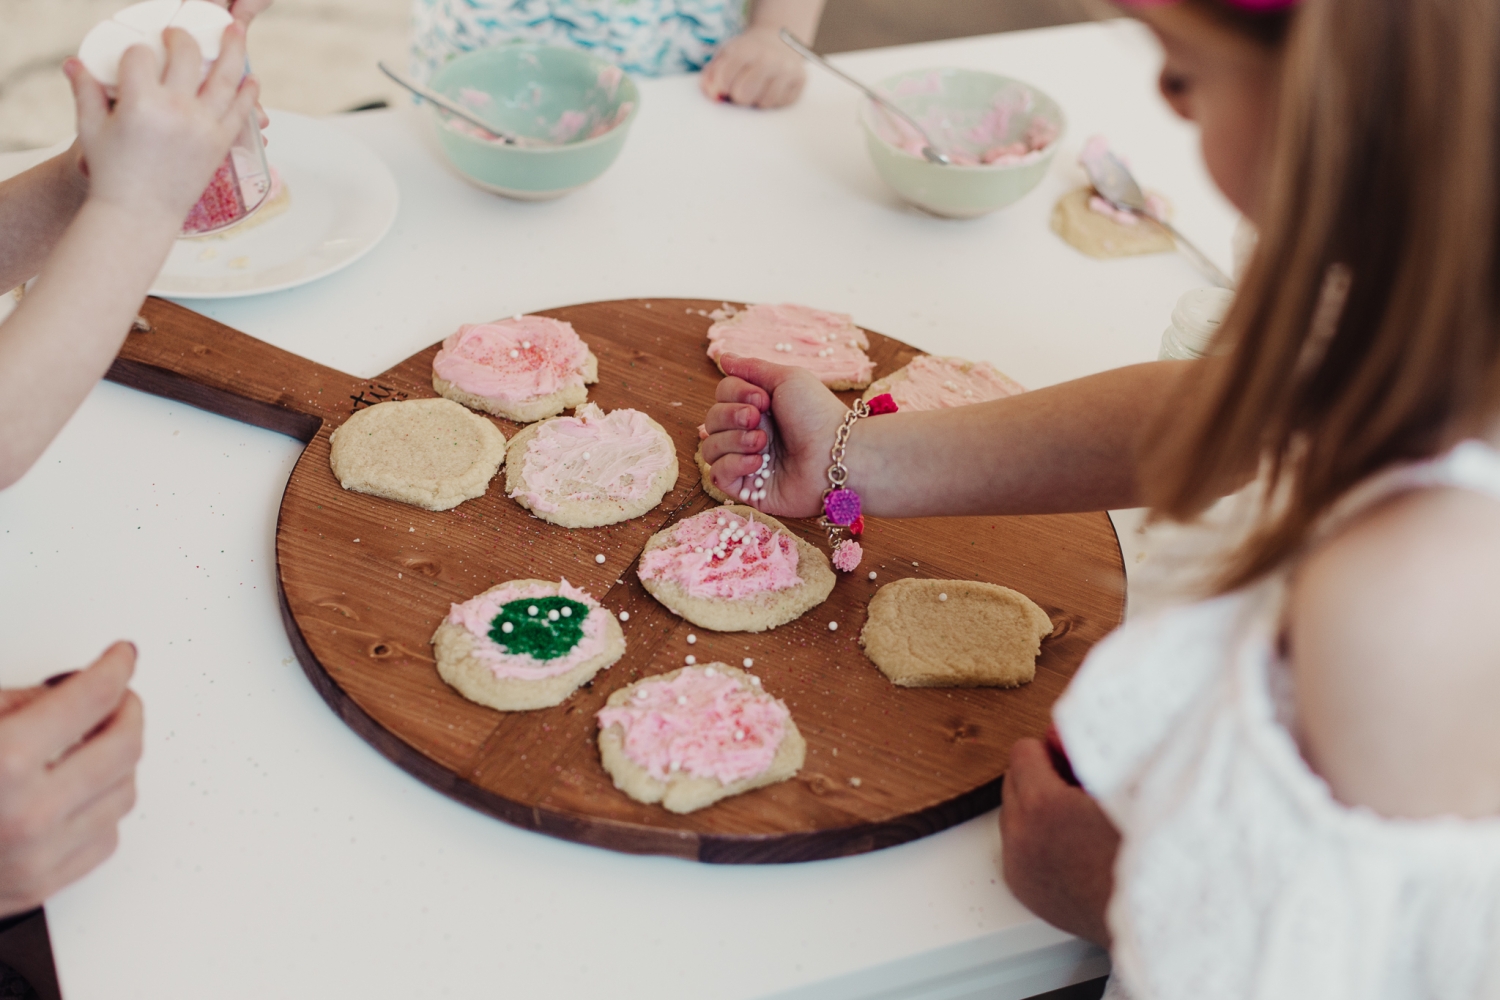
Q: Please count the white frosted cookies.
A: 0